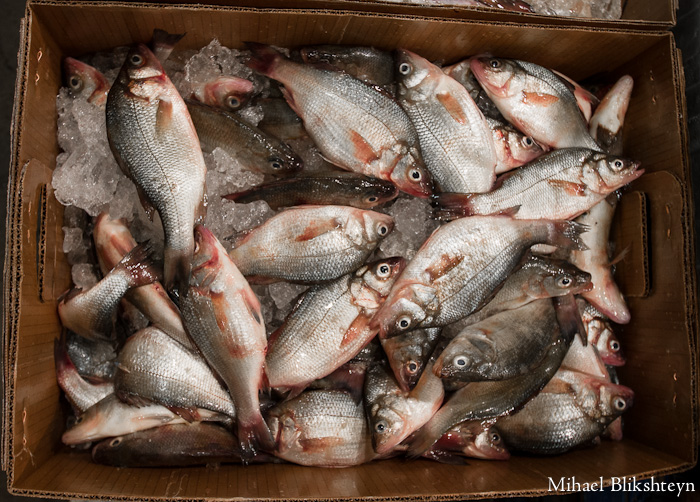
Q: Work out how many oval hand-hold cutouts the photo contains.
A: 2